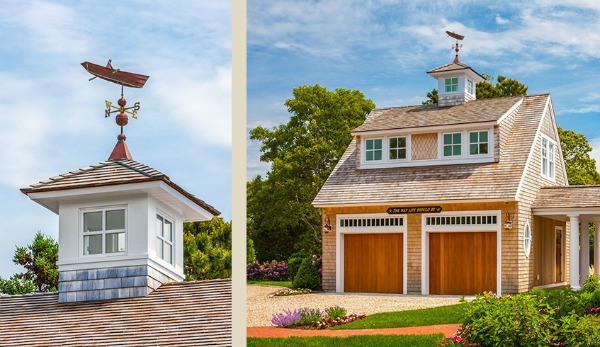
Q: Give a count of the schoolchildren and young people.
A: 0